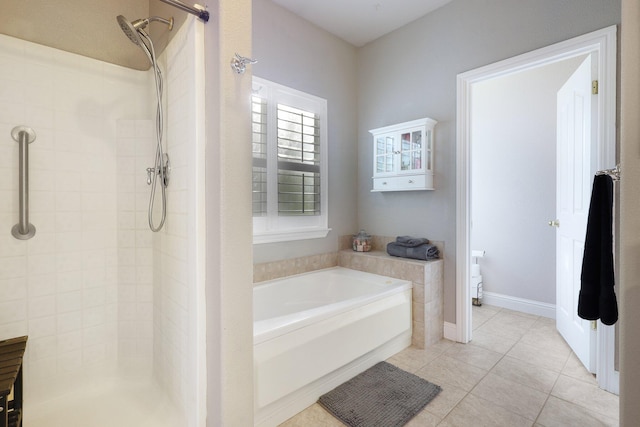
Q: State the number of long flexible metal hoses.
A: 1